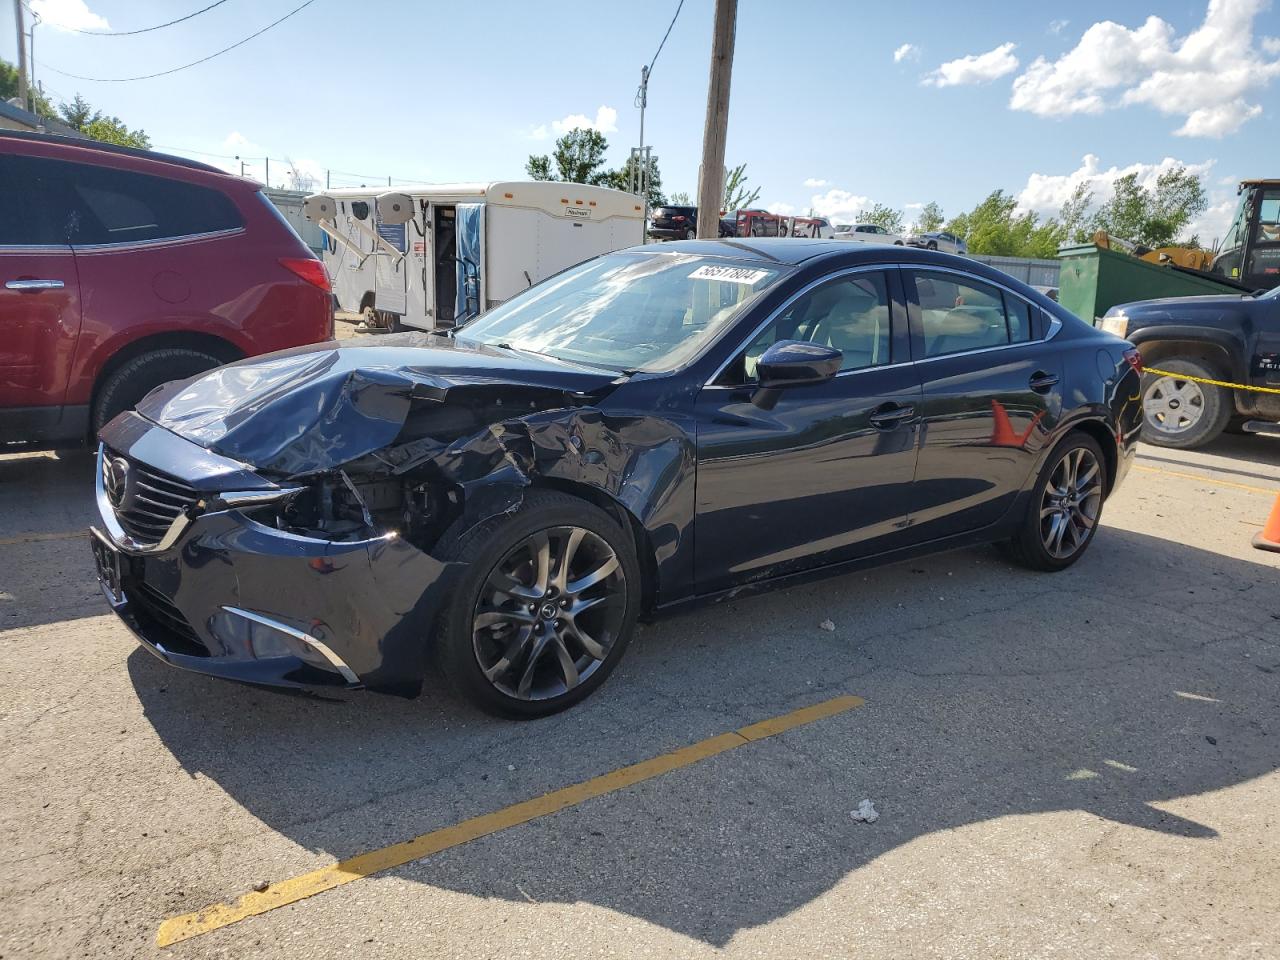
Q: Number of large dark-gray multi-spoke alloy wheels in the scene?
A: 2